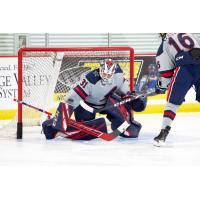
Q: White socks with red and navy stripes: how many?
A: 1